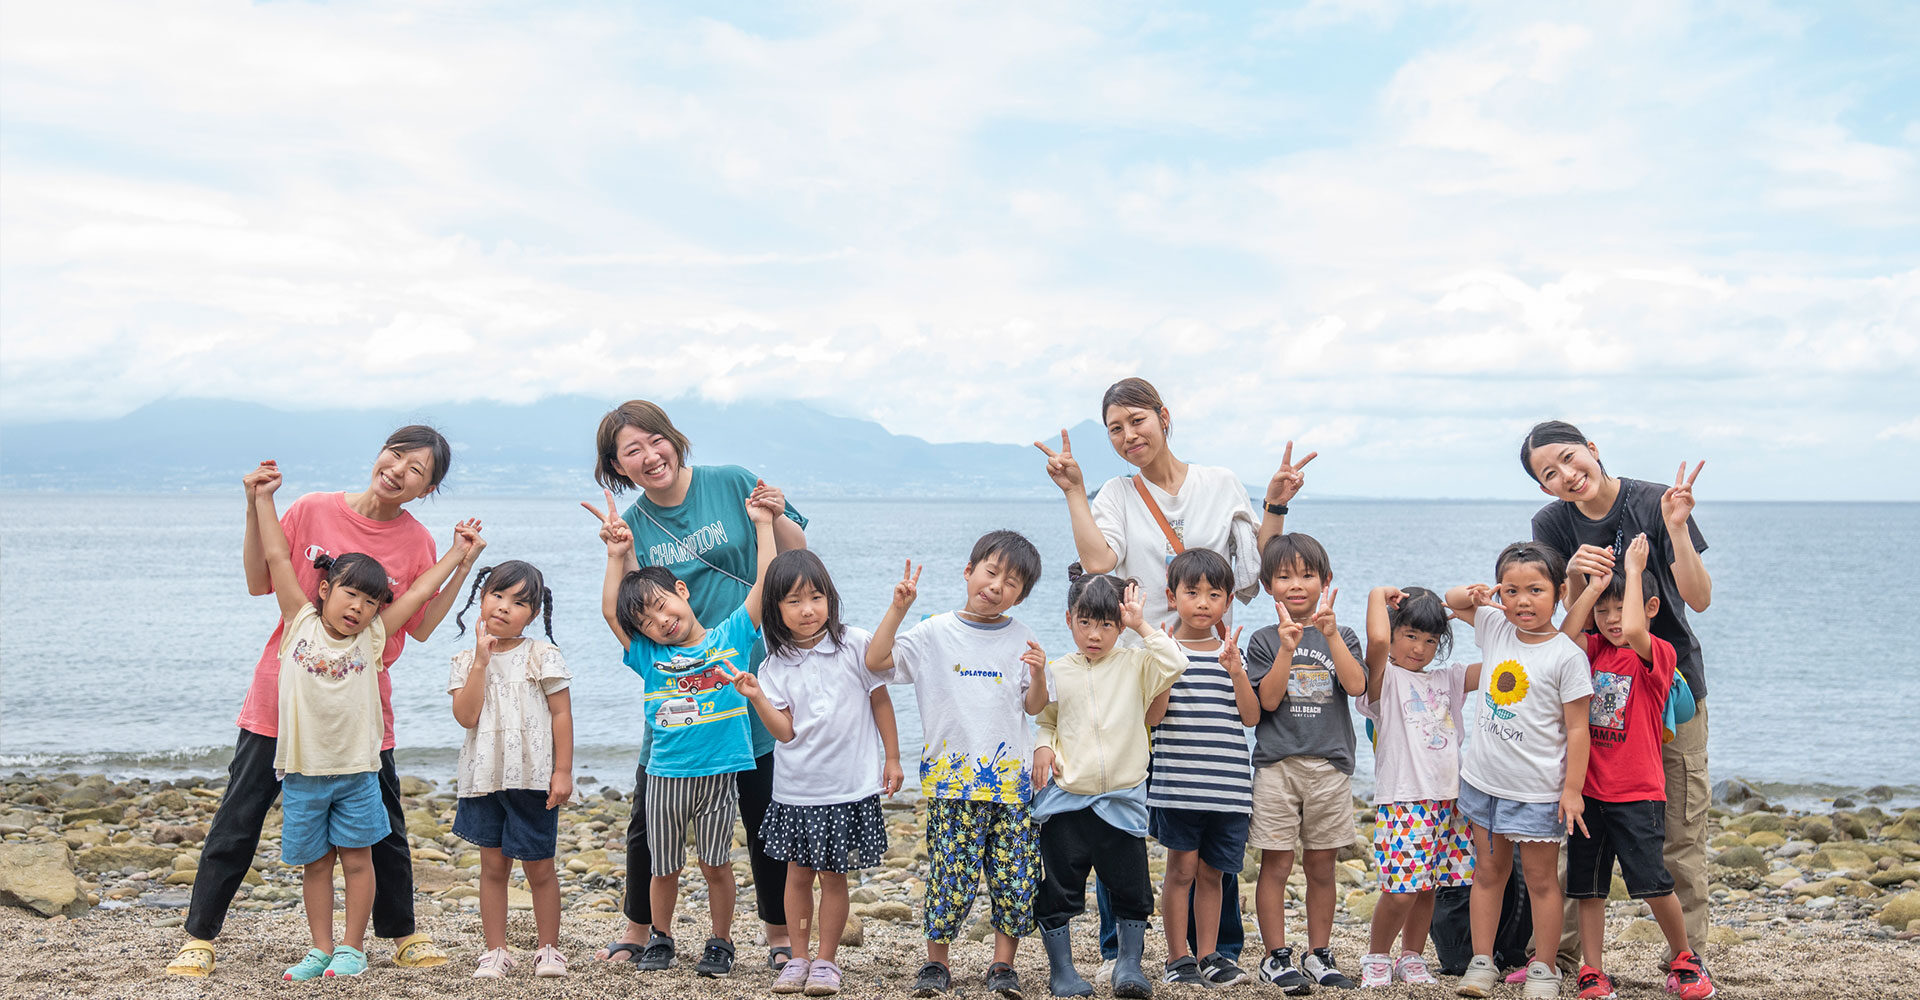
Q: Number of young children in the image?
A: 11